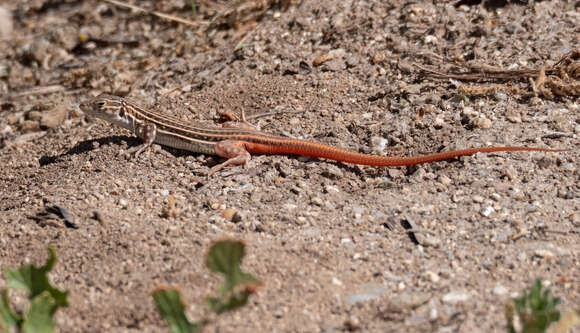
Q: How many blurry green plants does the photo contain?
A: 3